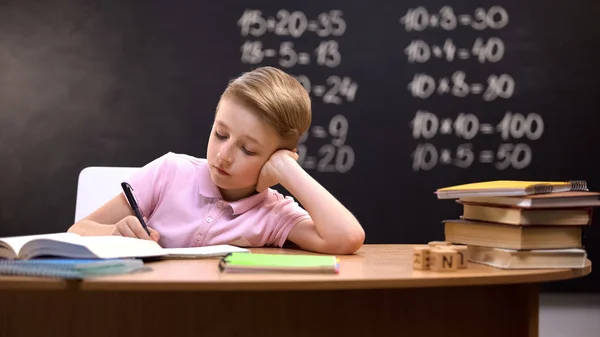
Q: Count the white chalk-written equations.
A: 10